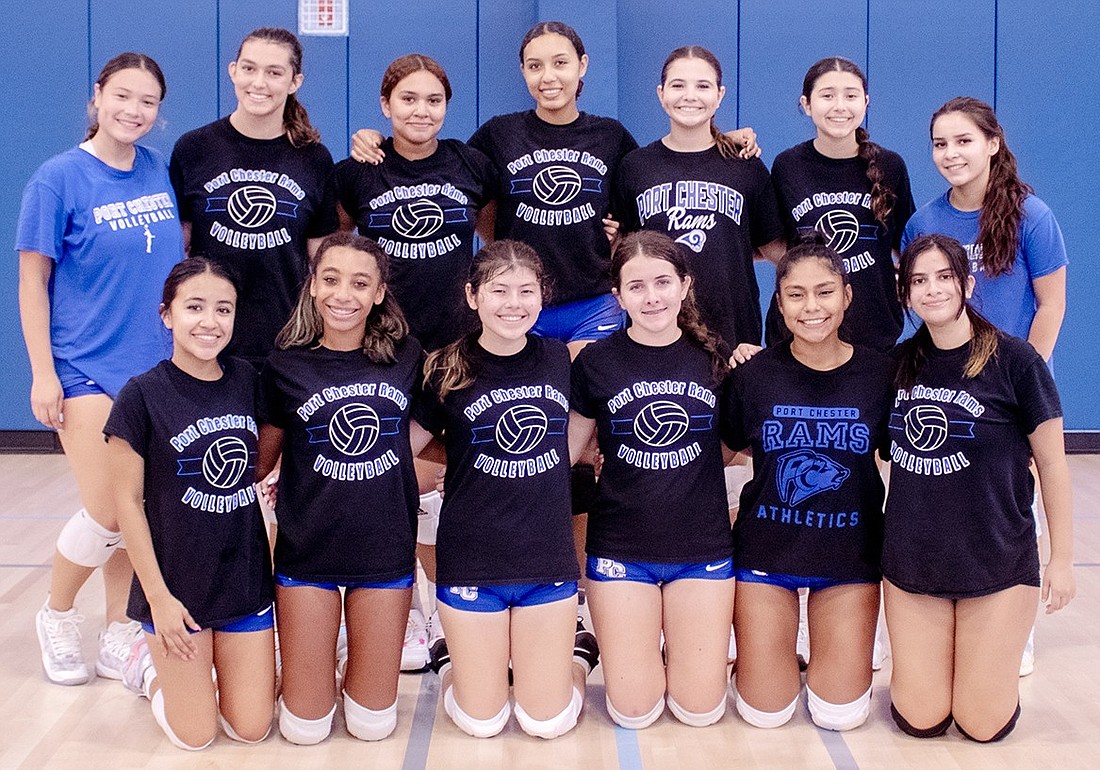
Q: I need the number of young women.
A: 13